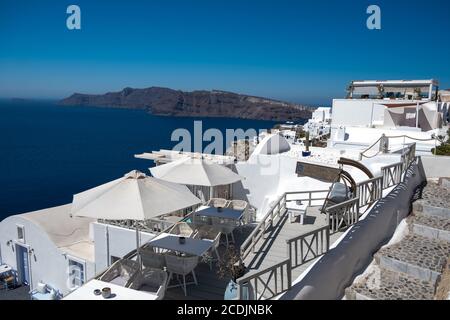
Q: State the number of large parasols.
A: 2